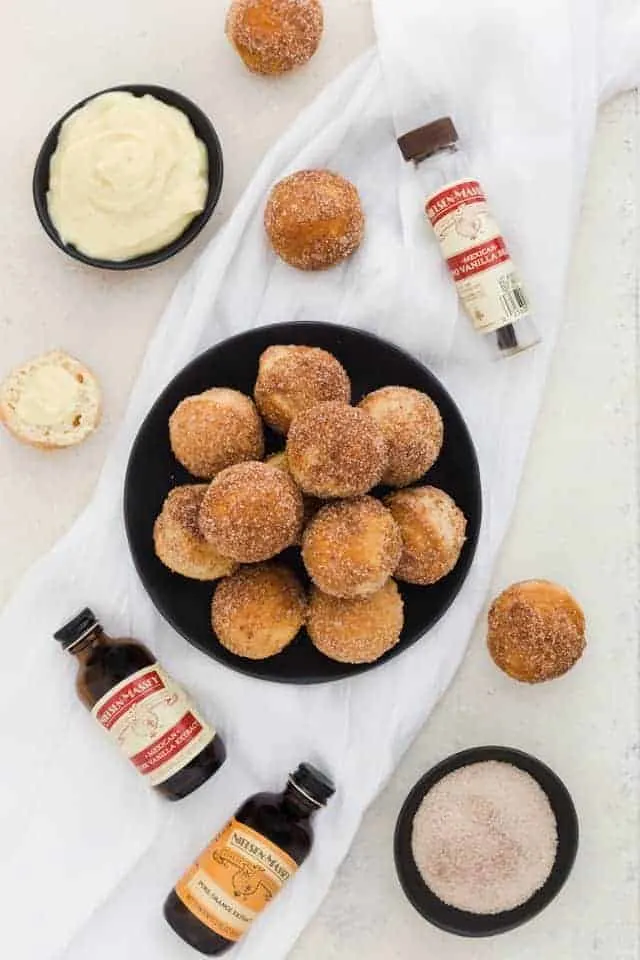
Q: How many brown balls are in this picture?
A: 14